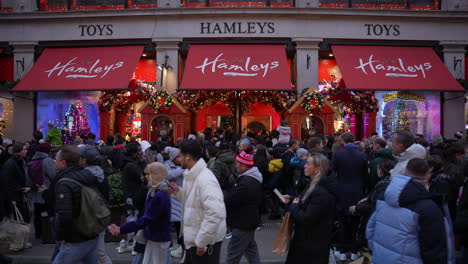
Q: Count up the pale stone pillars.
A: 4